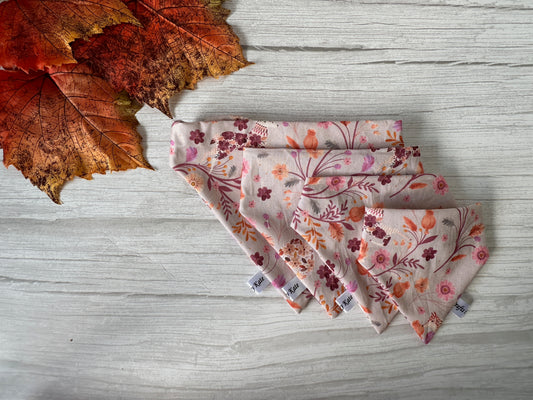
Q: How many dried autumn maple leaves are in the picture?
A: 3